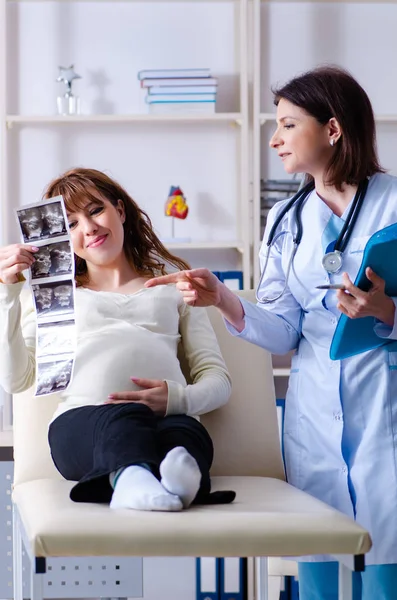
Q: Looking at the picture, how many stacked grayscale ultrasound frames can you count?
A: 5